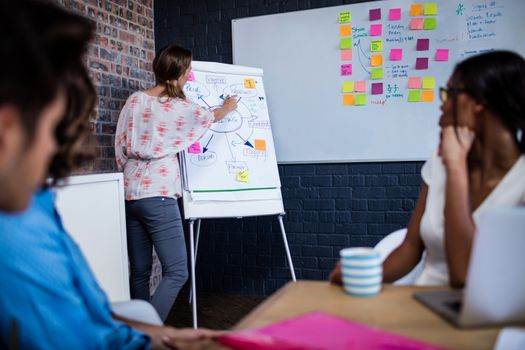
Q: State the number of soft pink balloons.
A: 0